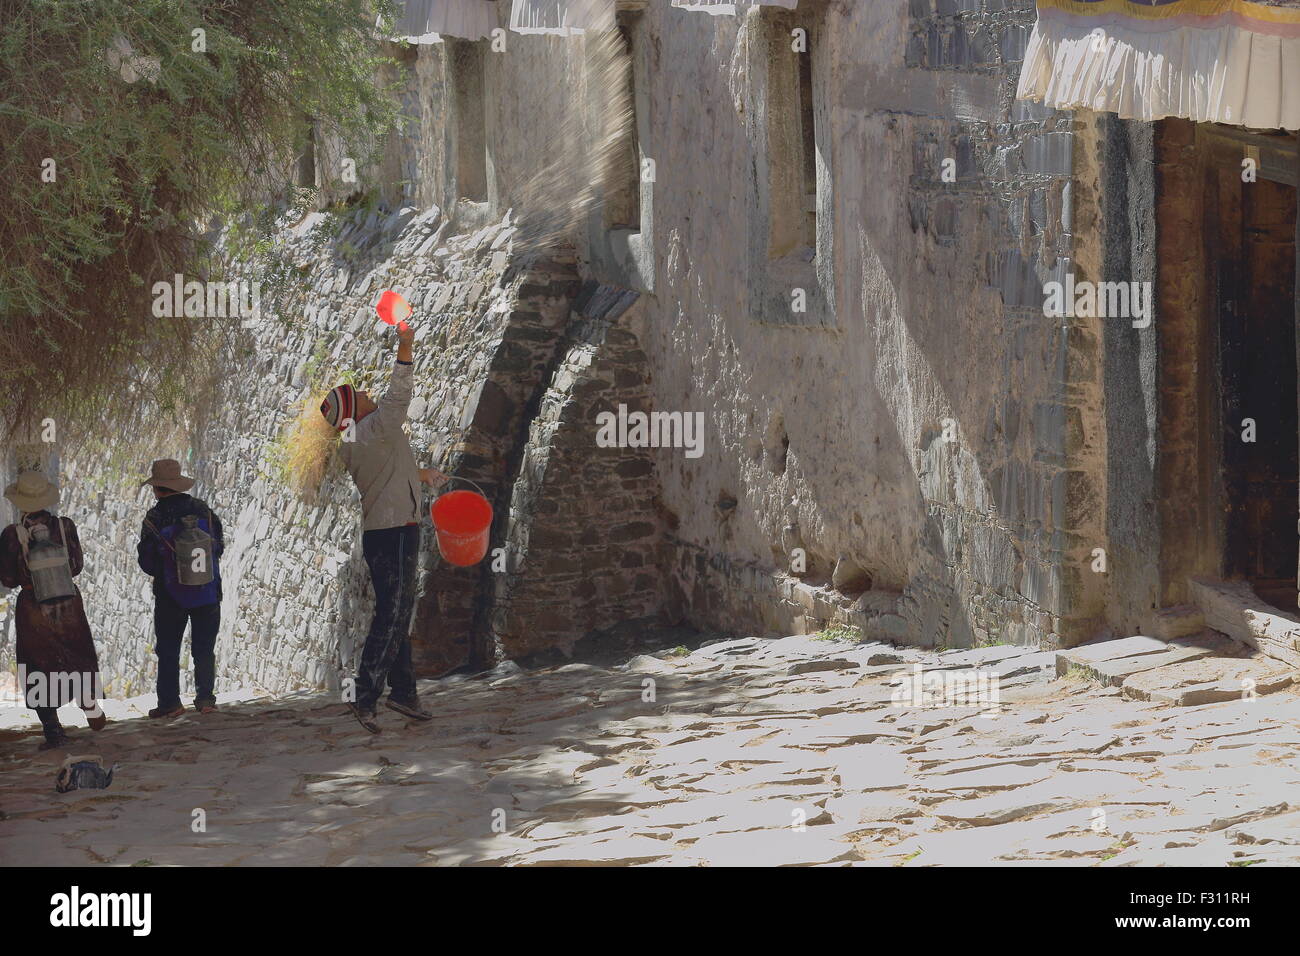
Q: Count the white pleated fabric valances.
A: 4